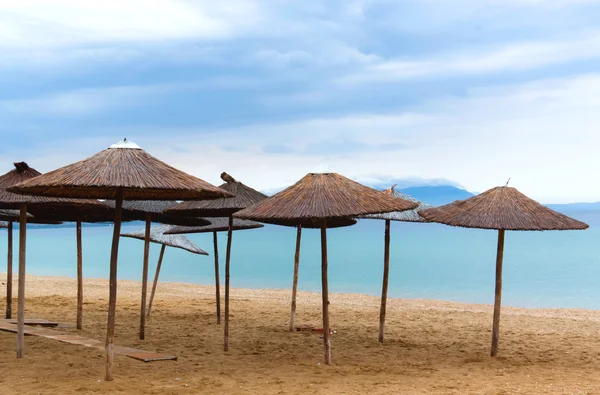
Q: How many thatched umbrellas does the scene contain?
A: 12